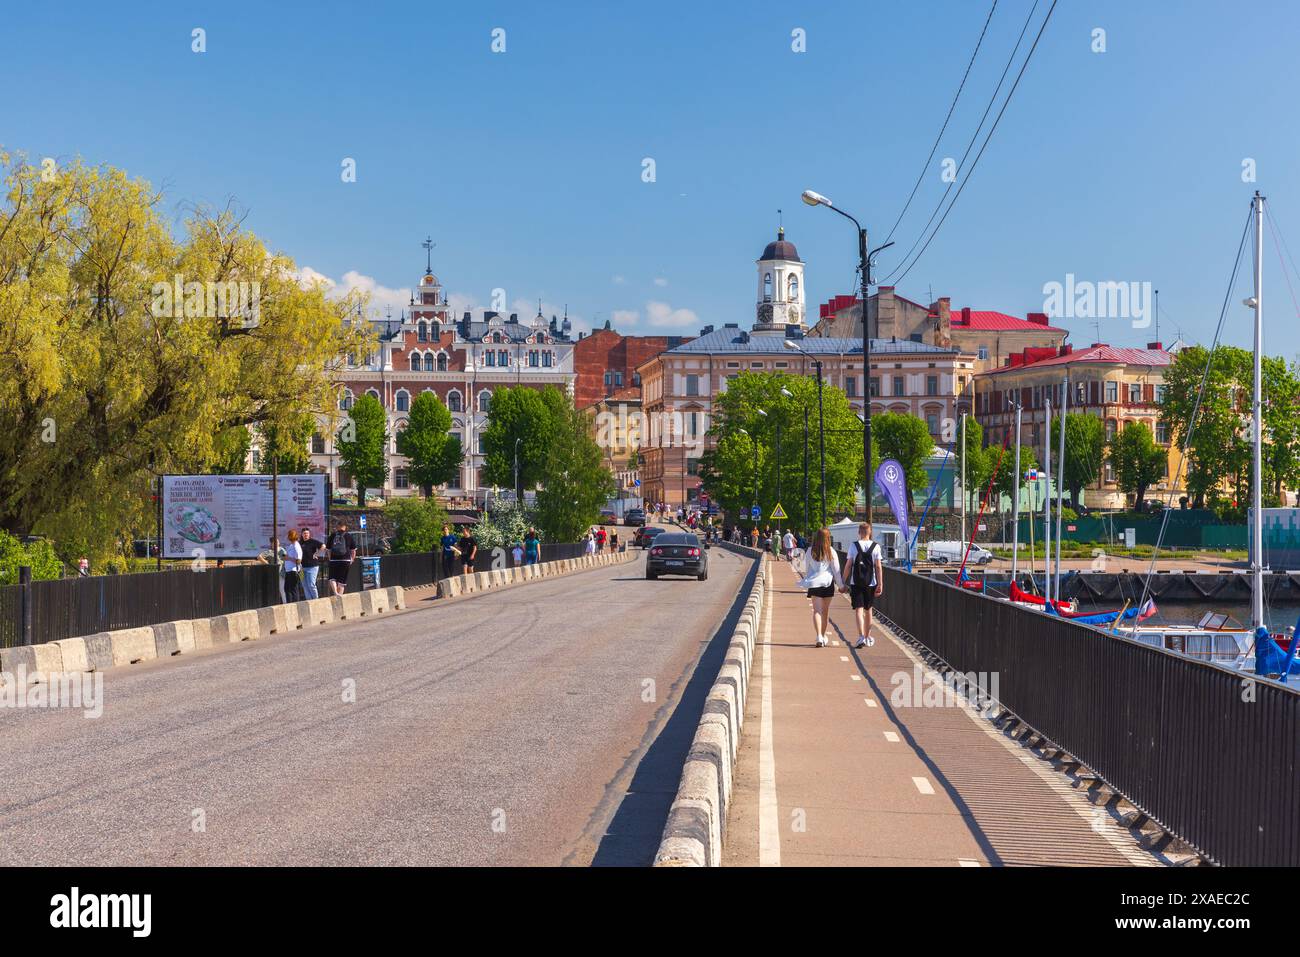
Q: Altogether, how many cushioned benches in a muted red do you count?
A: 0